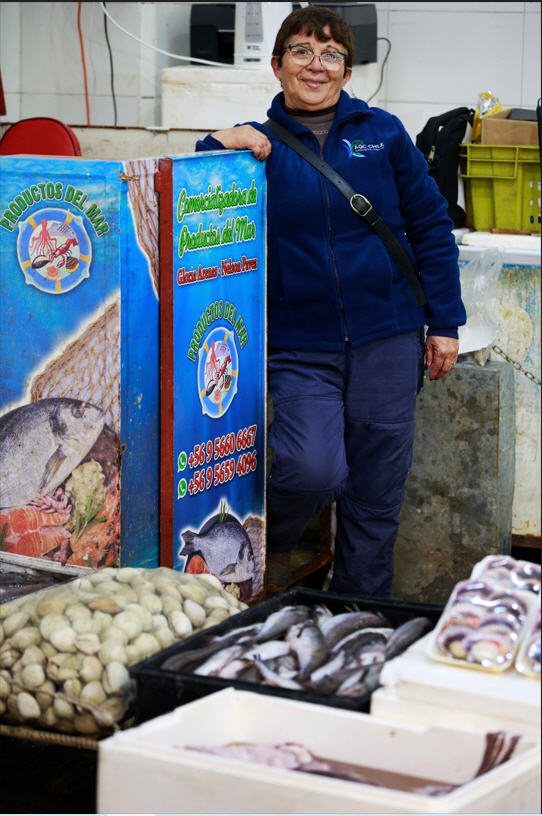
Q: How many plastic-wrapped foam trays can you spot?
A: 3